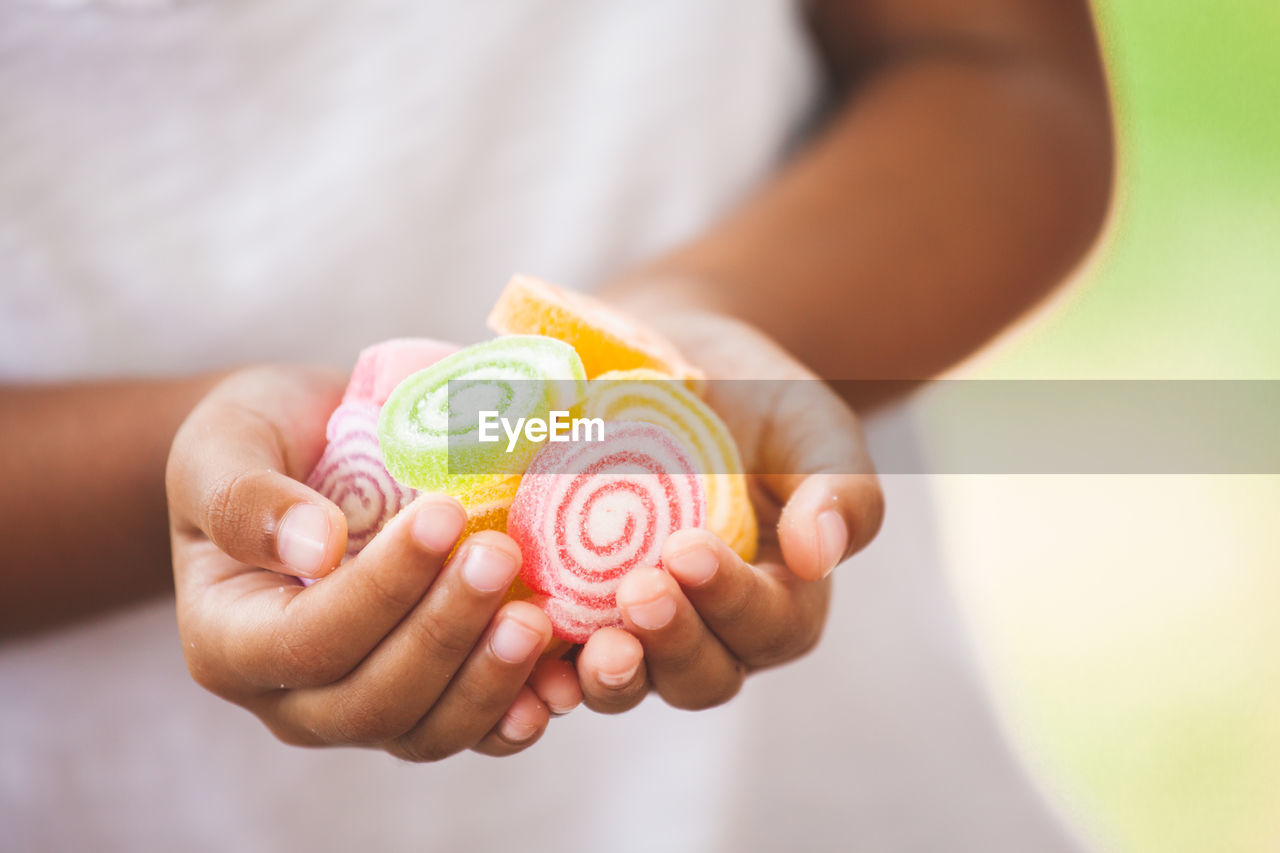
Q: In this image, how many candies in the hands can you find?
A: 7